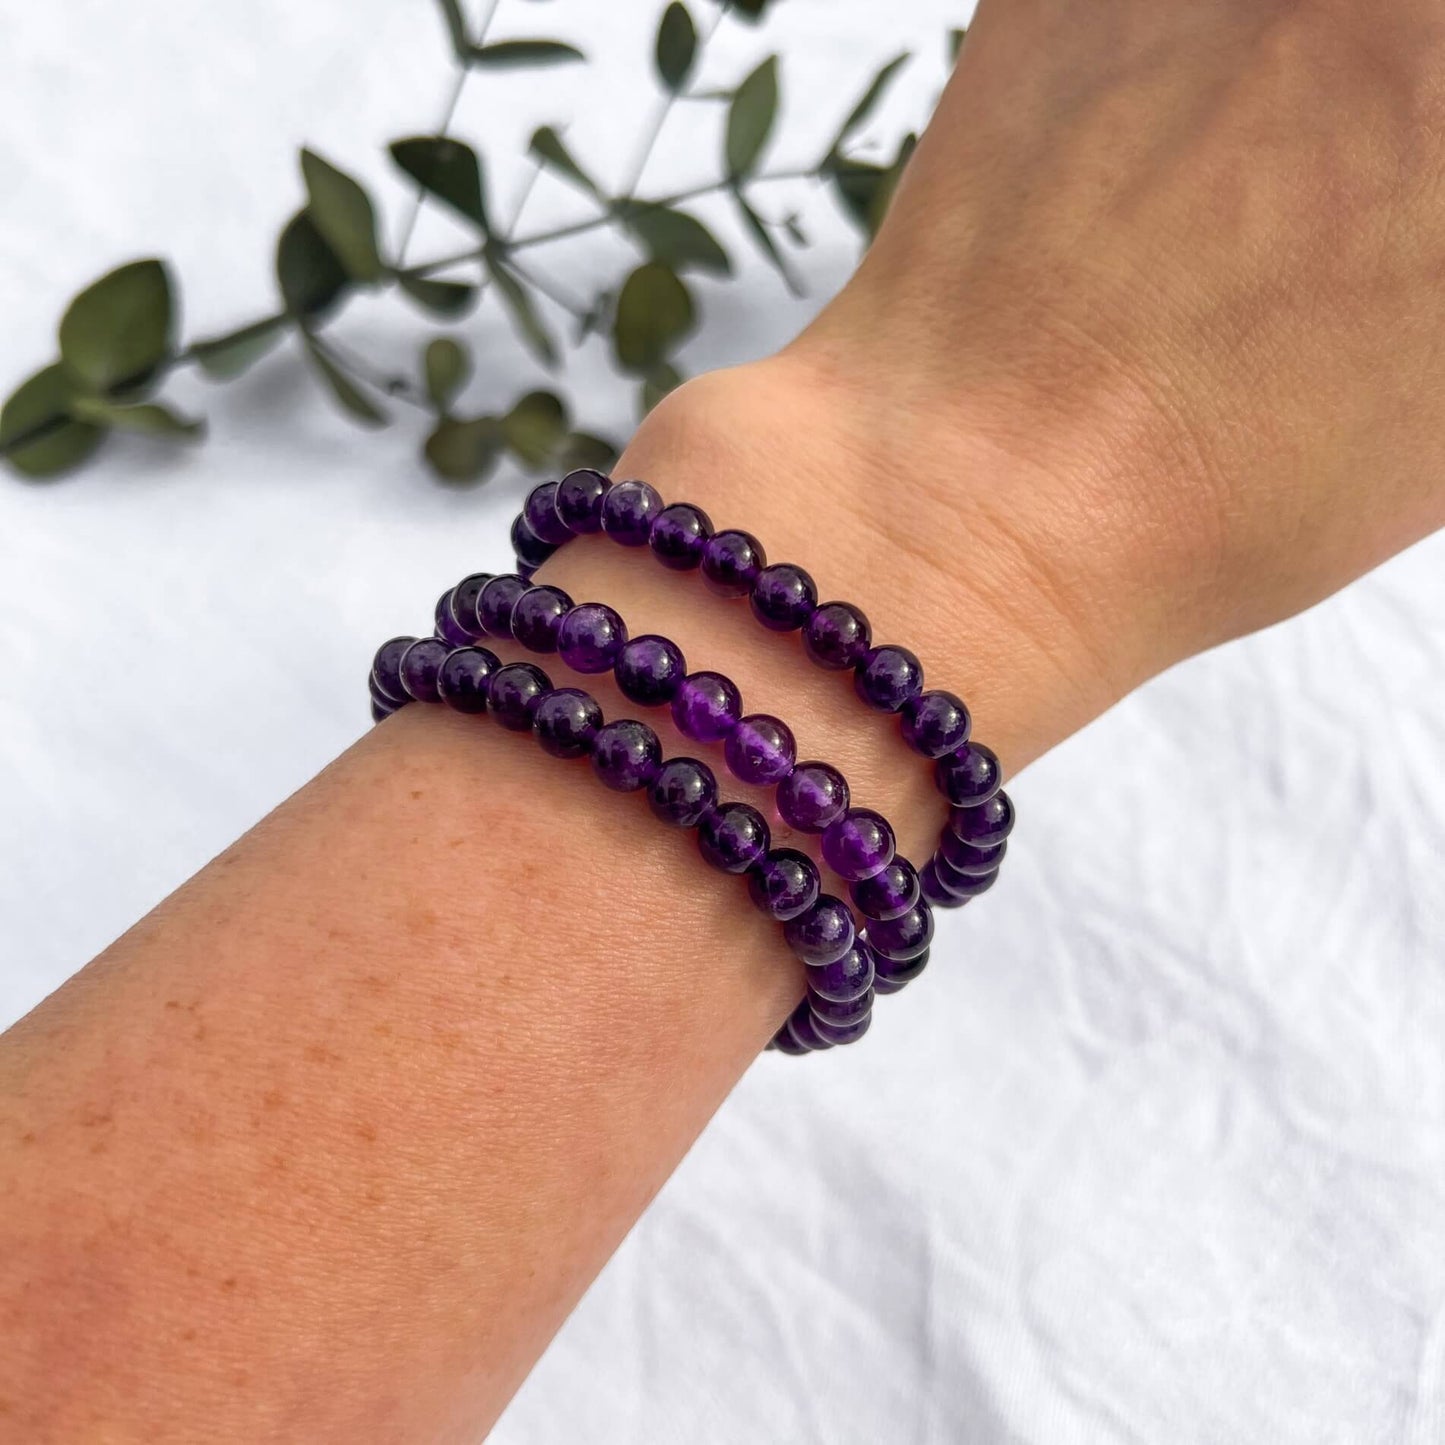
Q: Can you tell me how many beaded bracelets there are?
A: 3